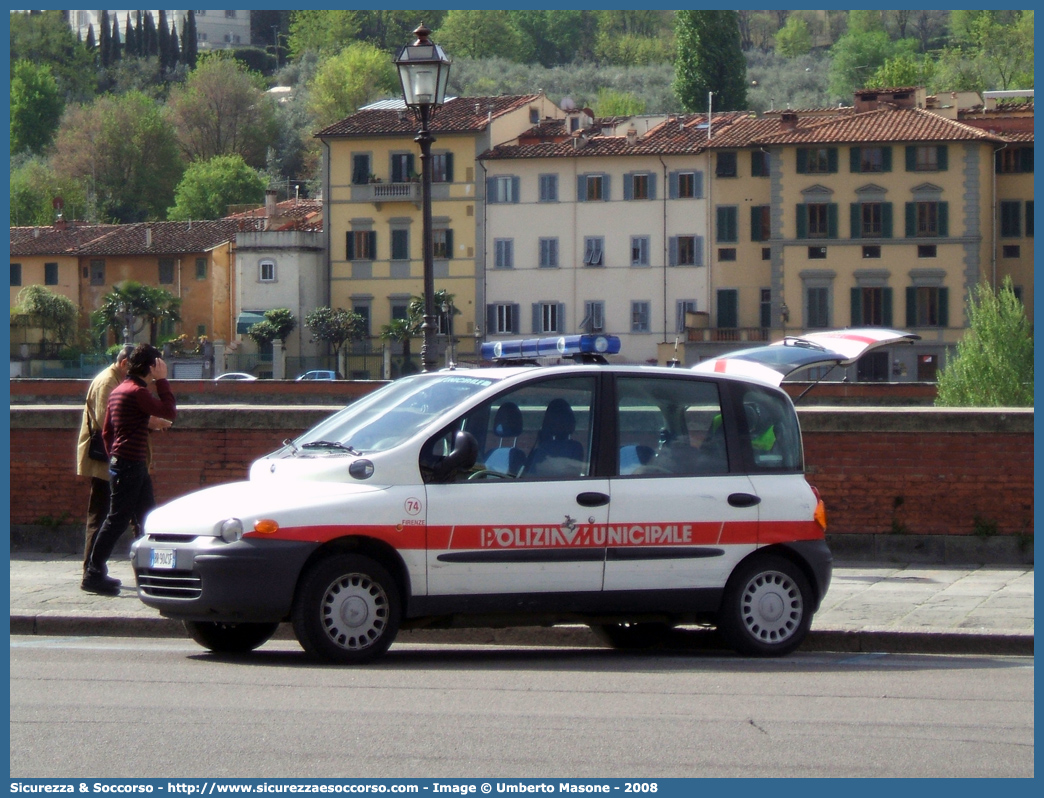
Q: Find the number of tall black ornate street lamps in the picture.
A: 1